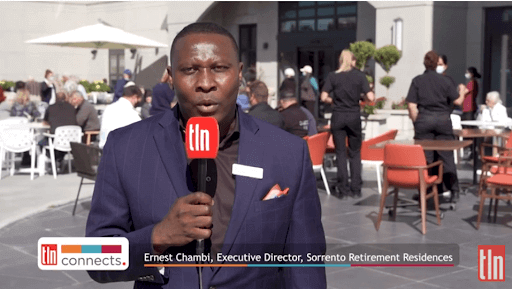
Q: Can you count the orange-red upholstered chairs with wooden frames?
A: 3